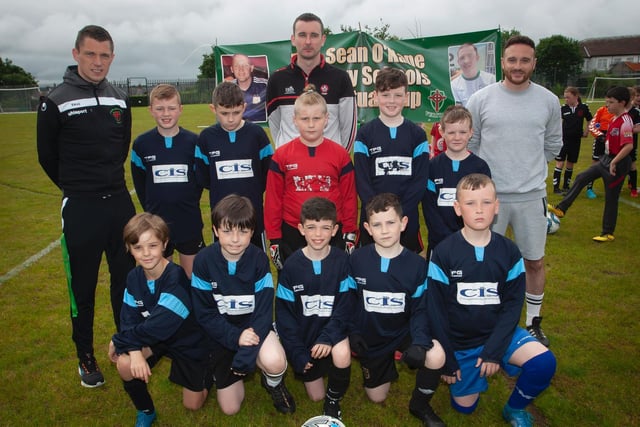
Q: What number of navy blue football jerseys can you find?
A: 9